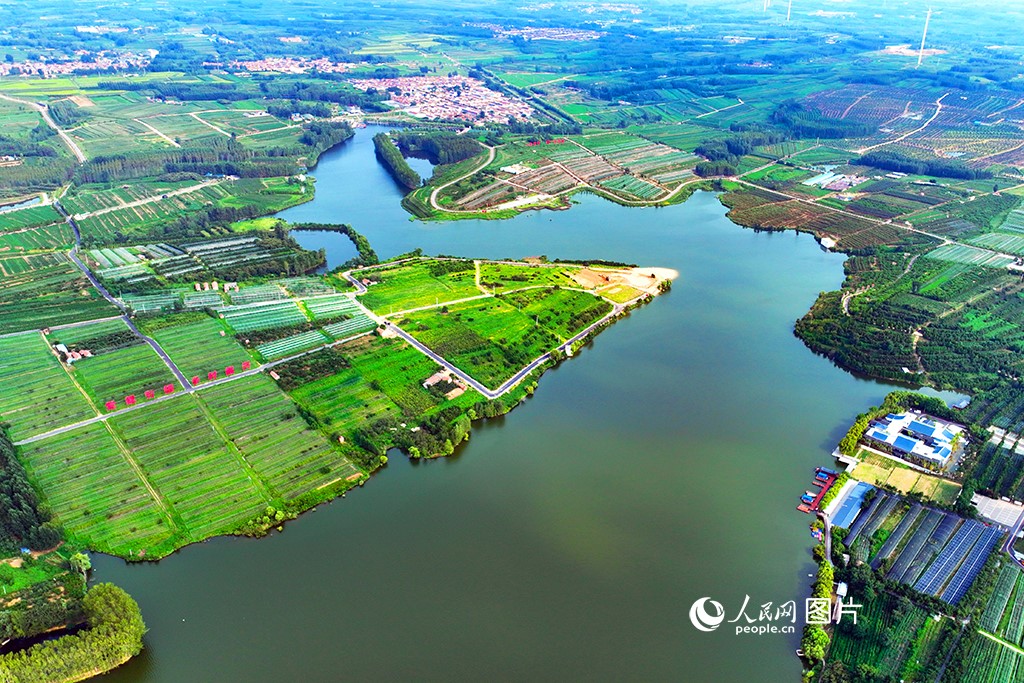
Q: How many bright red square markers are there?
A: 8